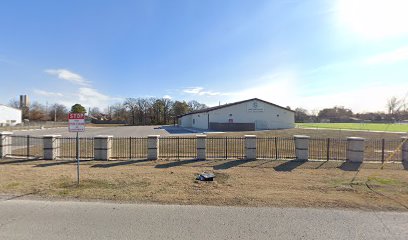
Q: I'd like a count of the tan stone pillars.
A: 9